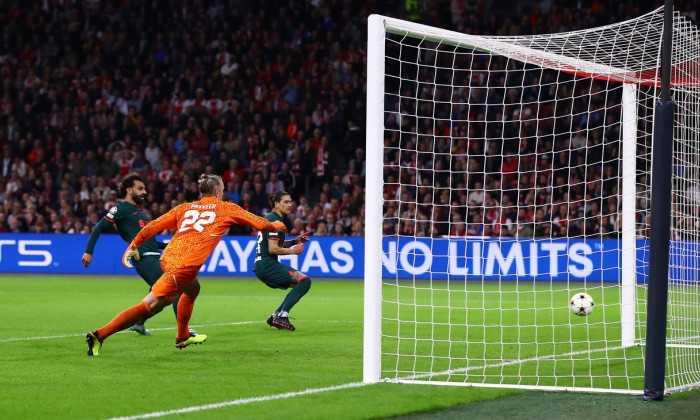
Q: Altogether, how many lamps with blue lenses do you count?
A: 0